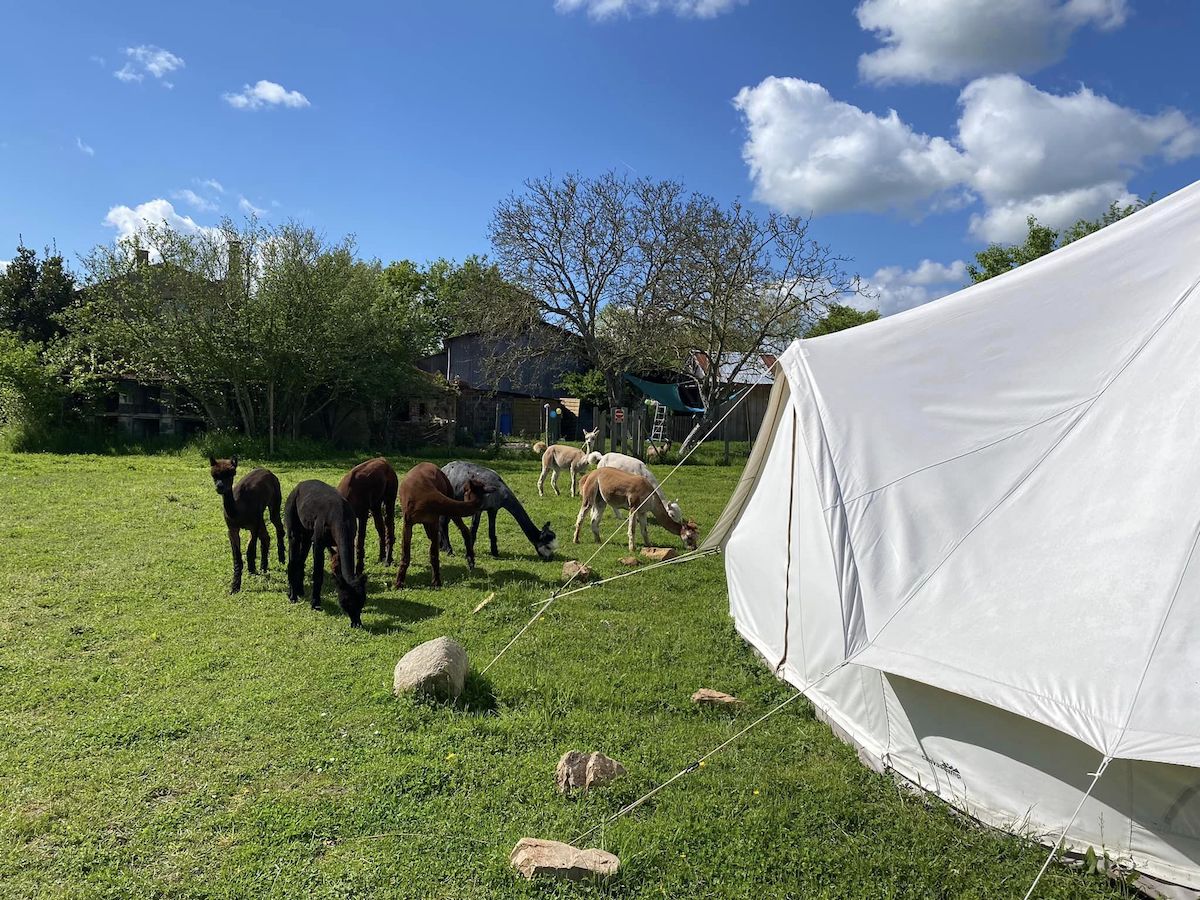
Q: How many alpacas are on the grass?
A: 8